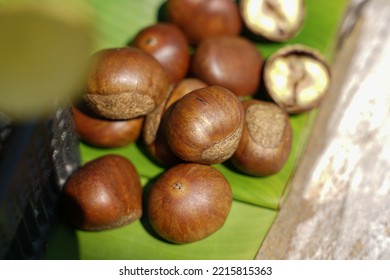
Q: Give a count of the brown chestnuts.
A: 10